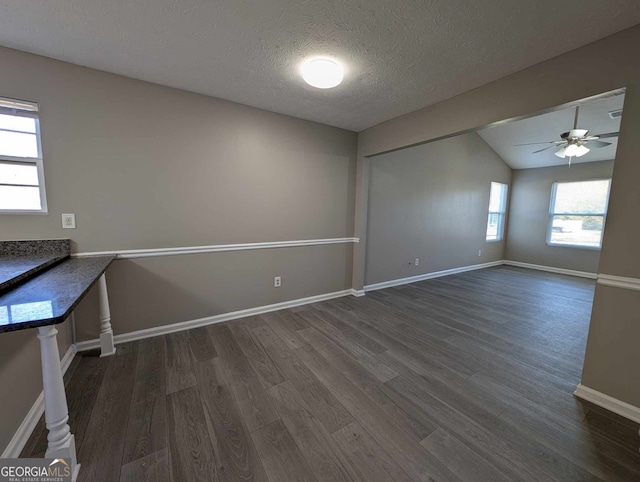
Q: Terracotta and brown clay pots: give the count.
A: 0